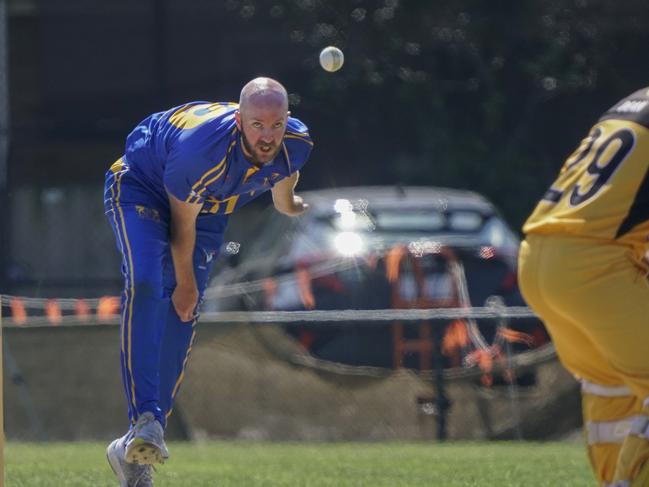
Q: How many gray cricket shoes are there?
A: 2